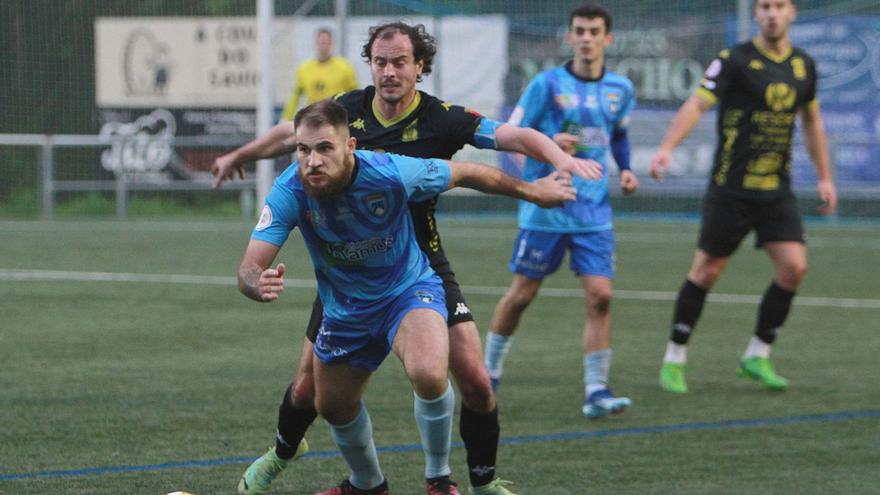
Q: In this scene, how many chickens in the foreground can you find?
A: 0